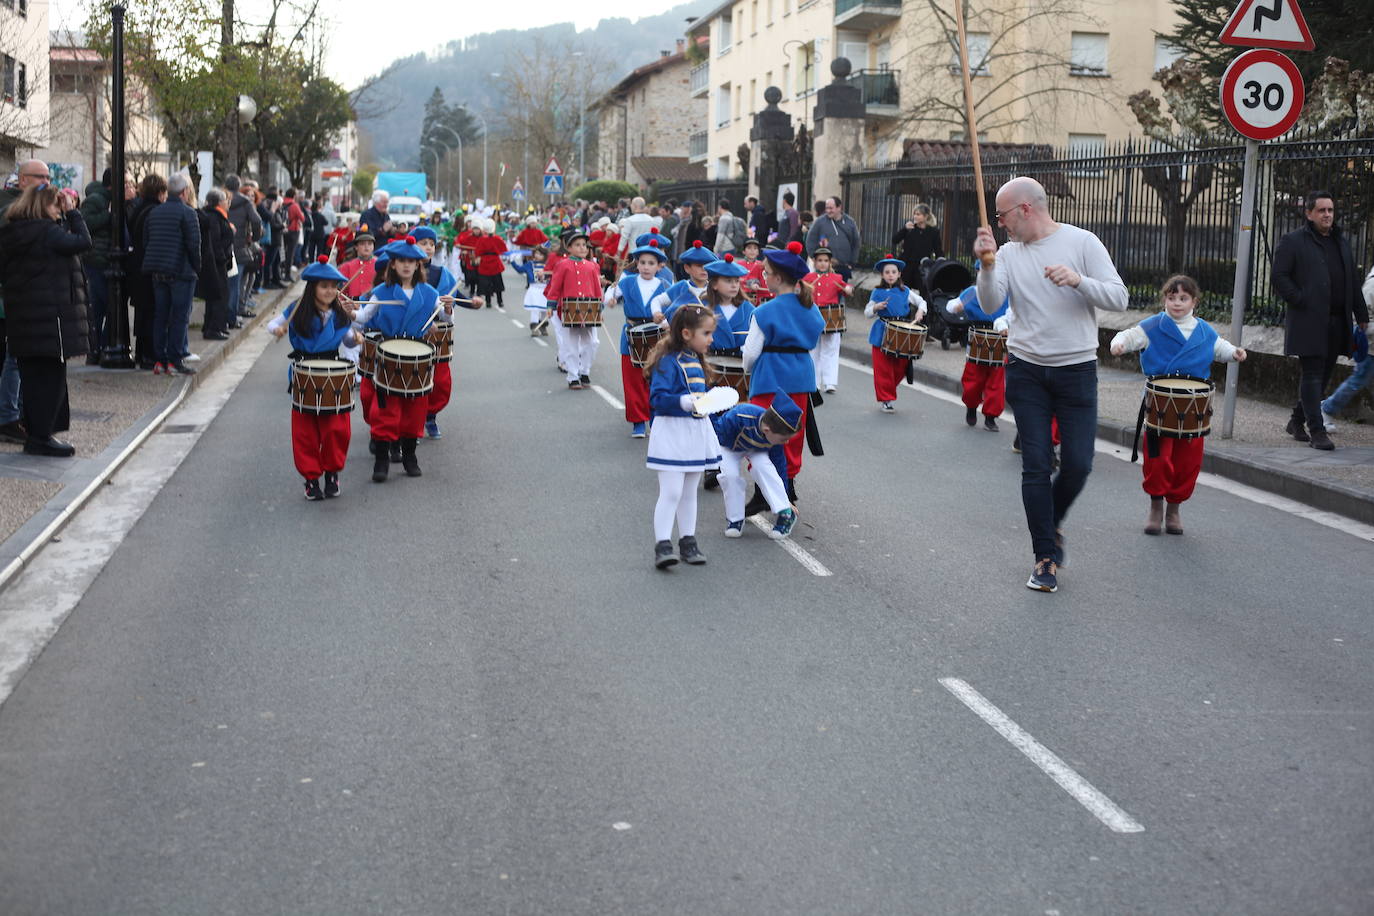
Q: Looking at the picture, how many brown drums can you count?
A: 11